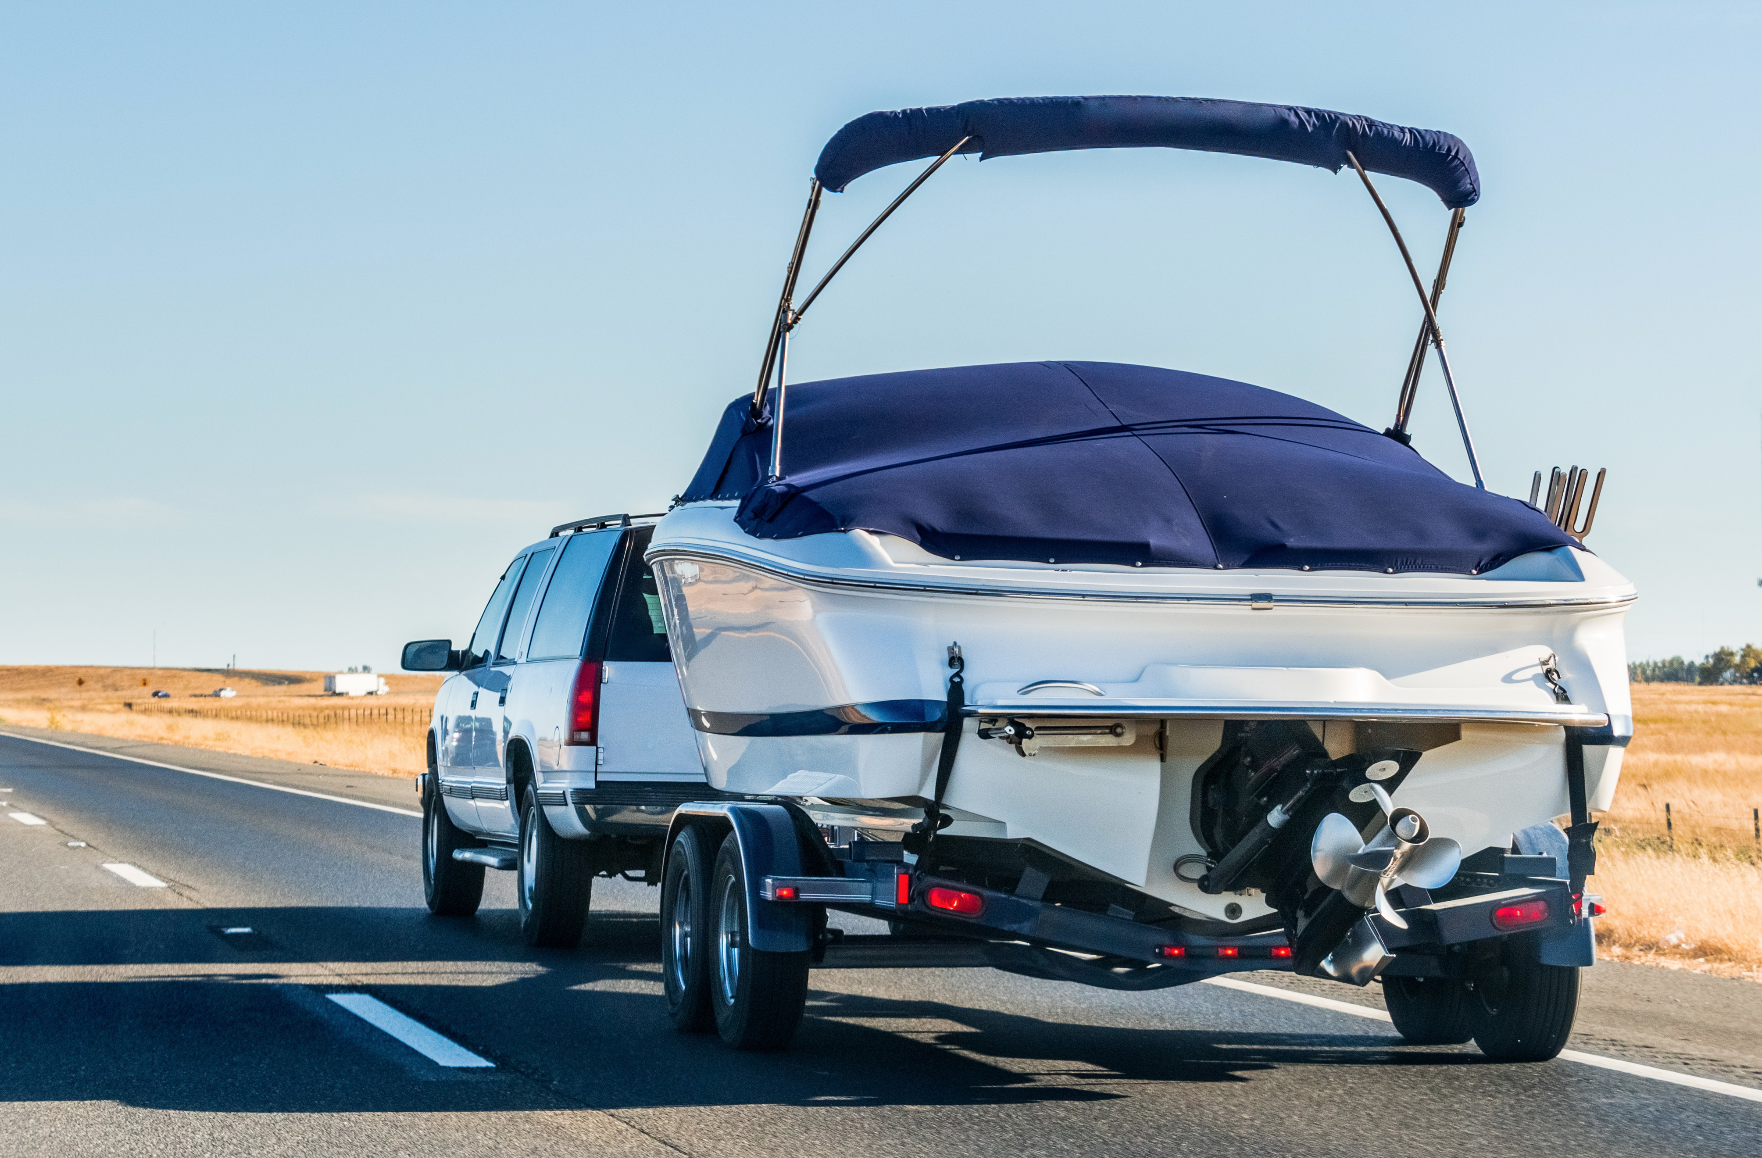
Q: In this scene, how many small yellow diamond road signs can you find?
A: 2